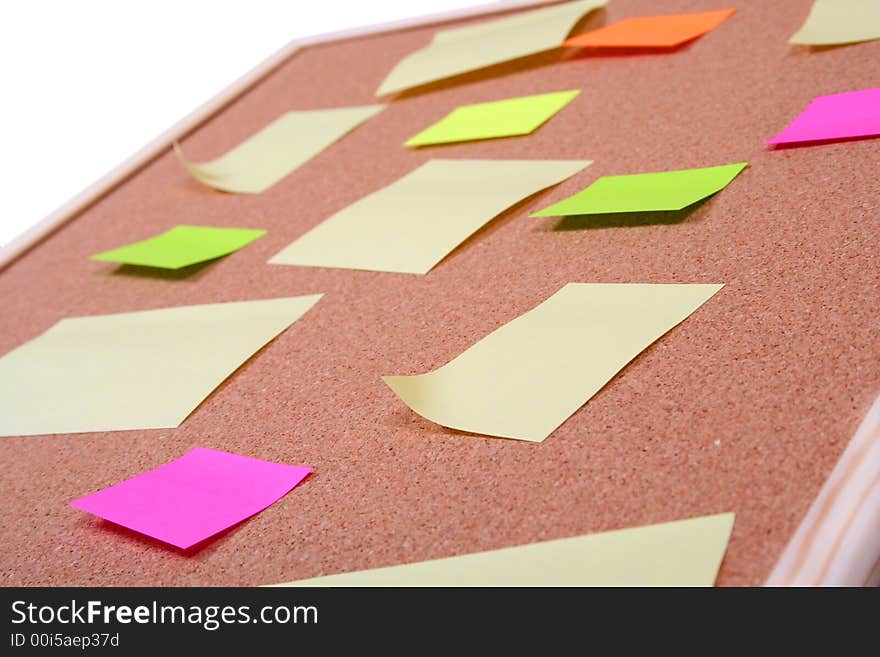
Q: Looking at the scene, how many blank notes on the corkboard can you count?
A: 13